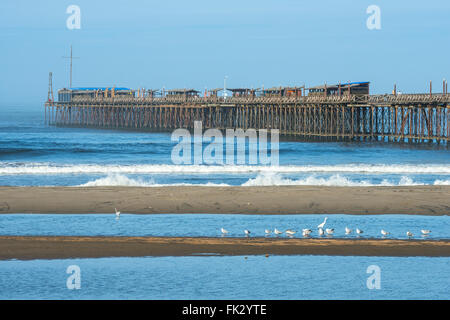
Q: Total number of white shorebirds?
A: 15